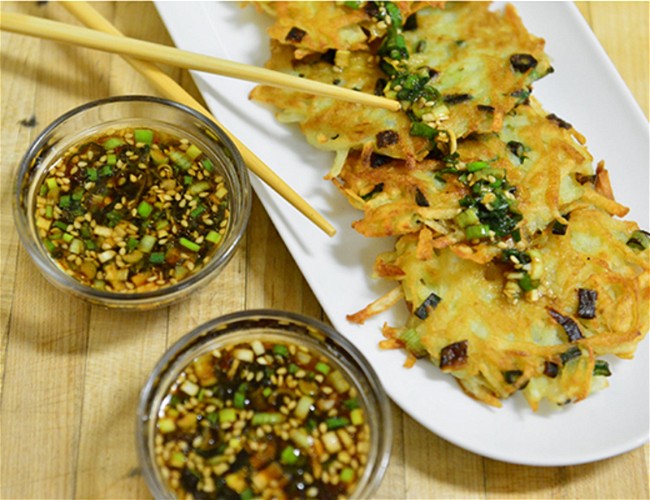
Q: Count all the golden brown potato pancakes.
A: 4